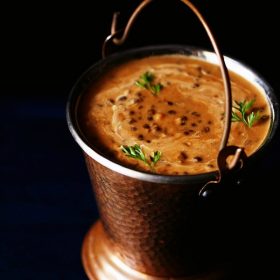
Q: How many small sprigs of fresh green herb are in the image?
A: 3